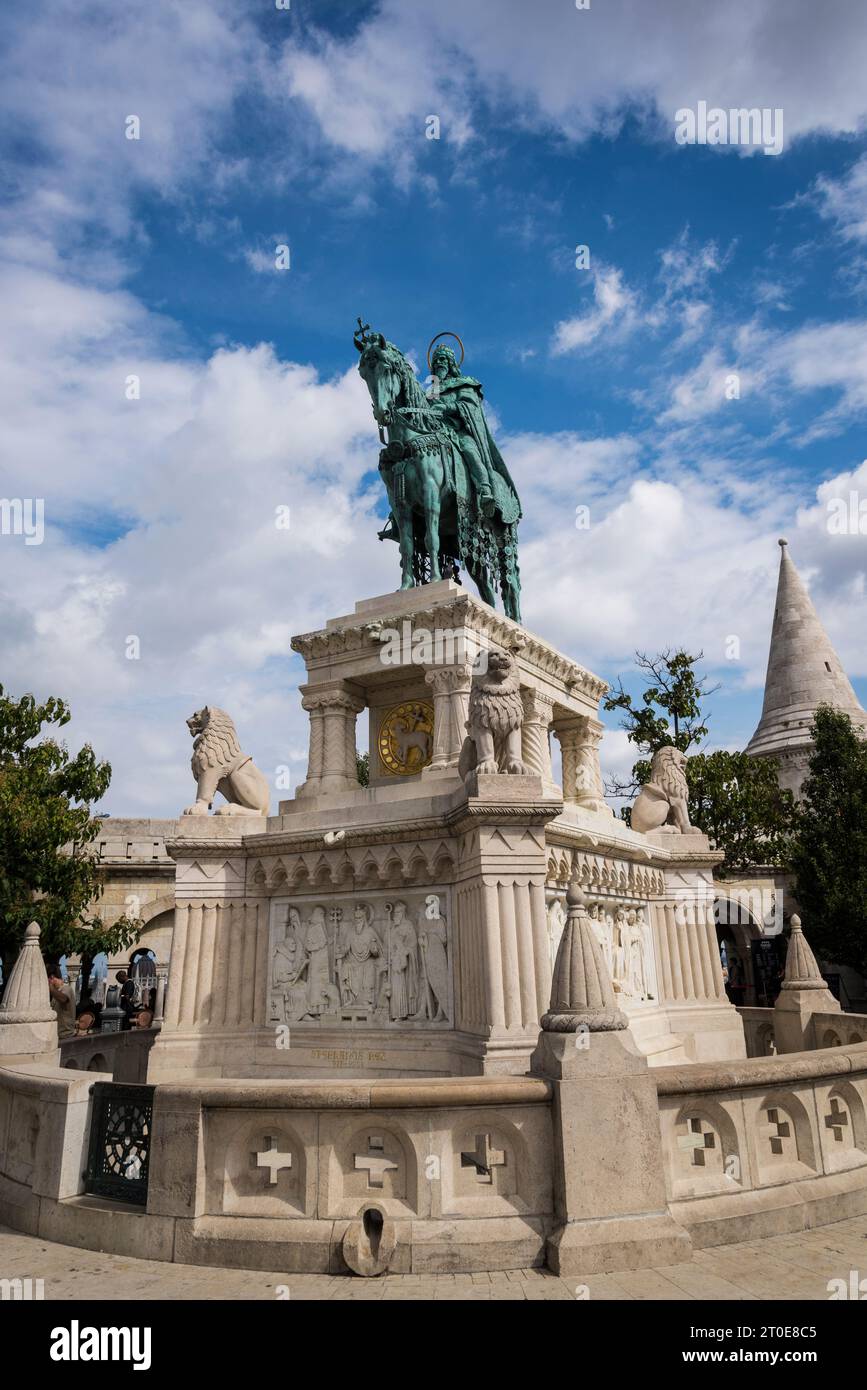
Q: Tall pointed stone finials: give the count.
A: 3